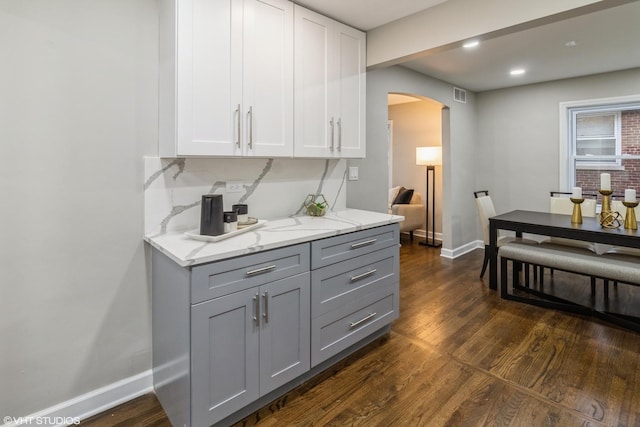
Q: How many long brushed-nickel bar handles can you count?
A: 10